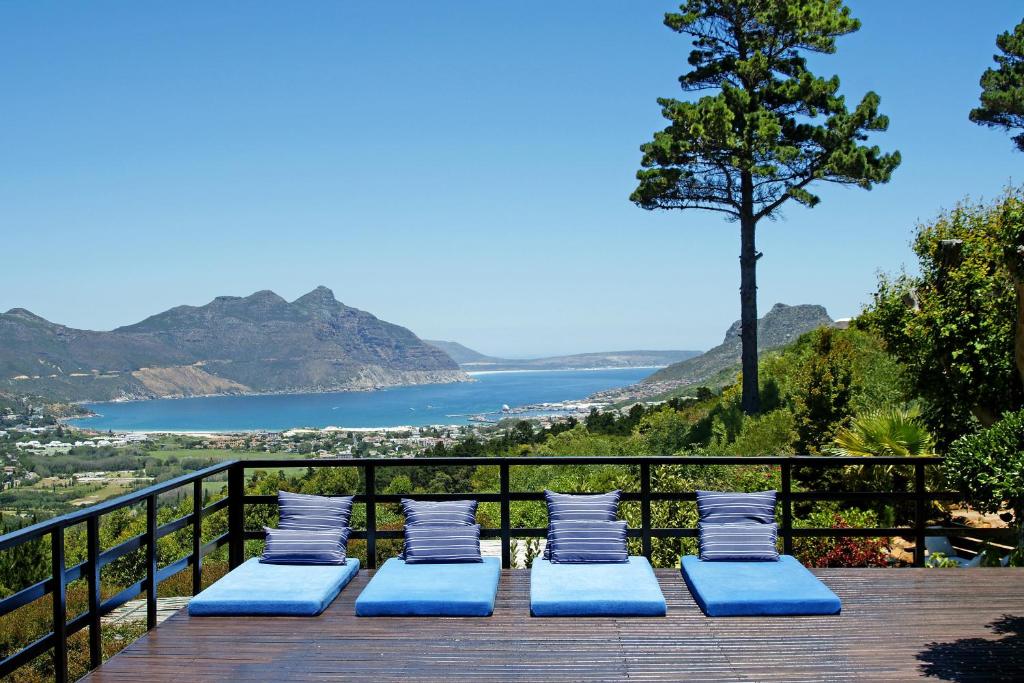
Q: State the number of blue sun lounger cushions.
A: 4